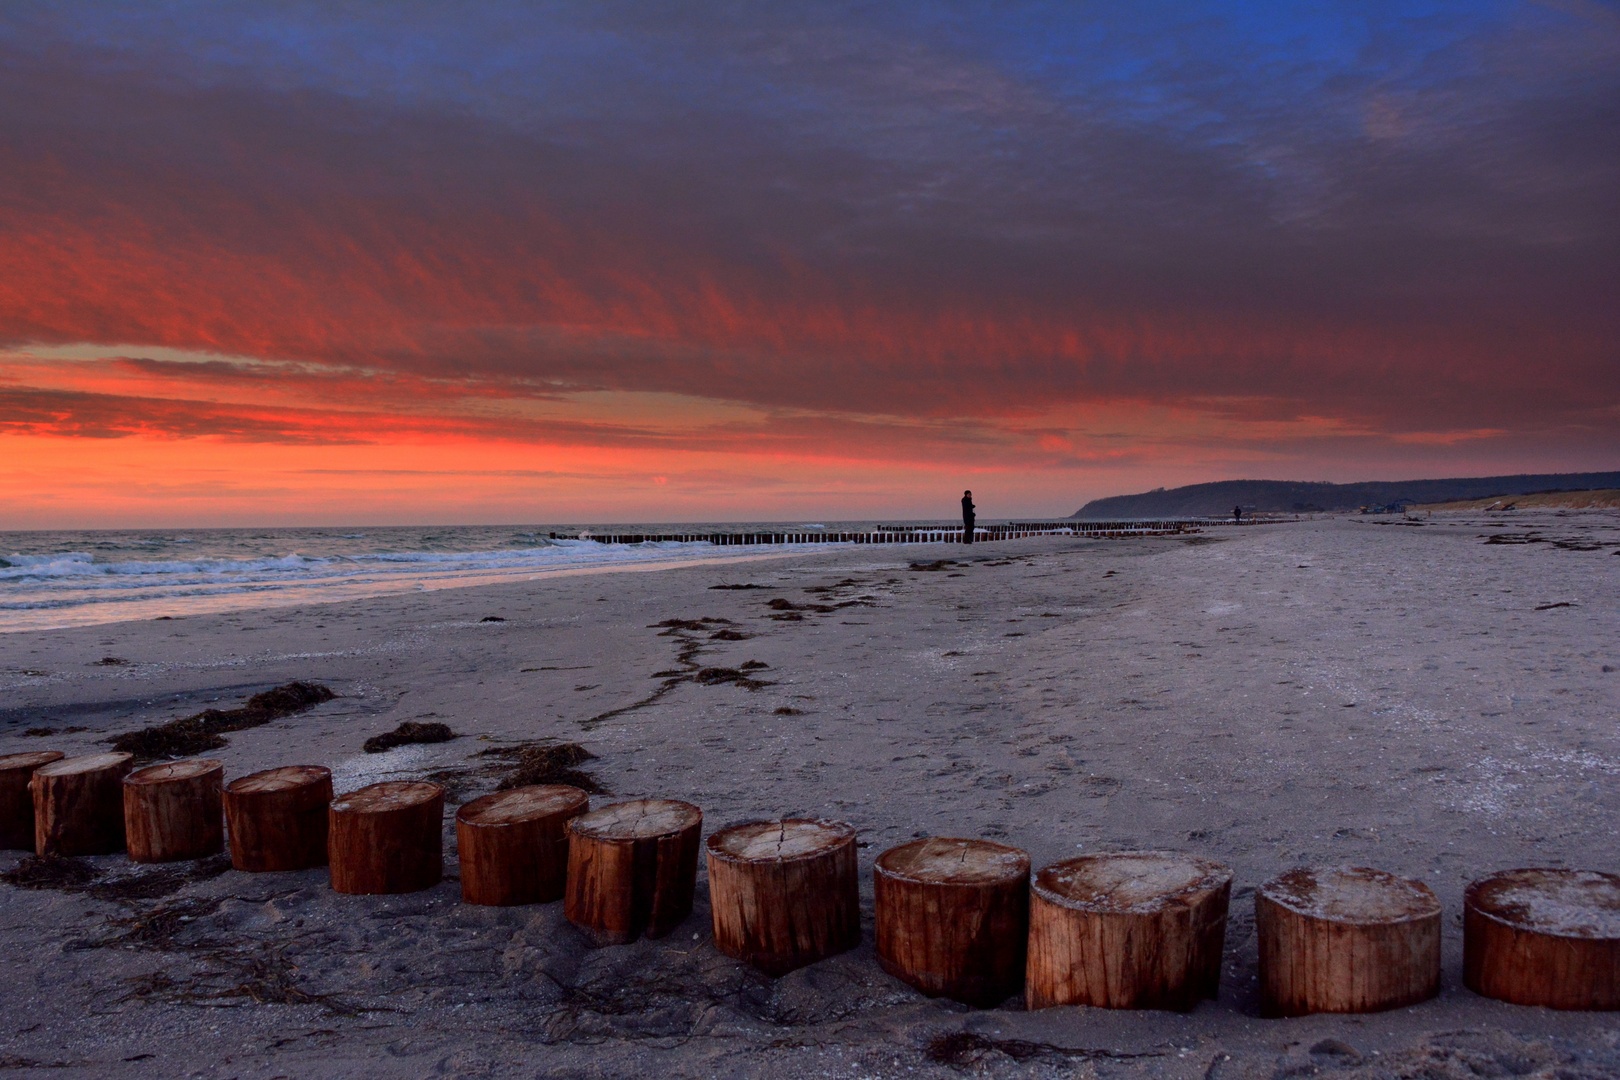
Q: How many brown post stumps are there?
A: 12